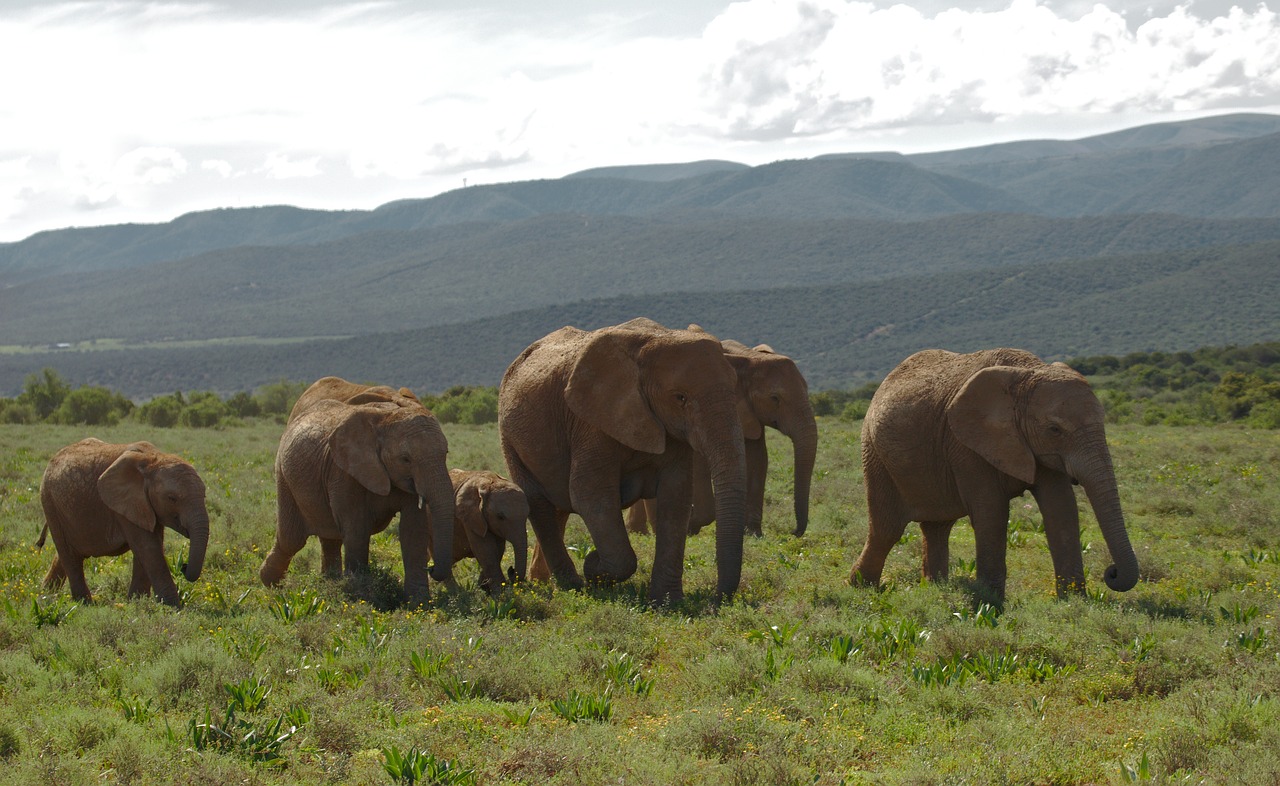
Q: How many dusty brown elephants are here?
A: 7